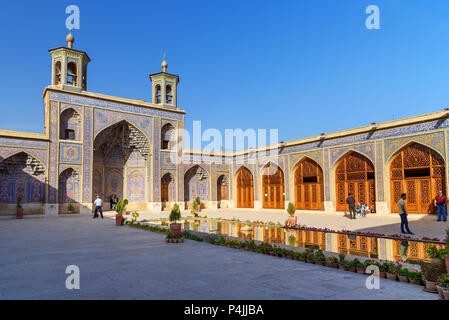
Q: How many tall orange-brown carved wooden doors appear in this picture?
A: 5